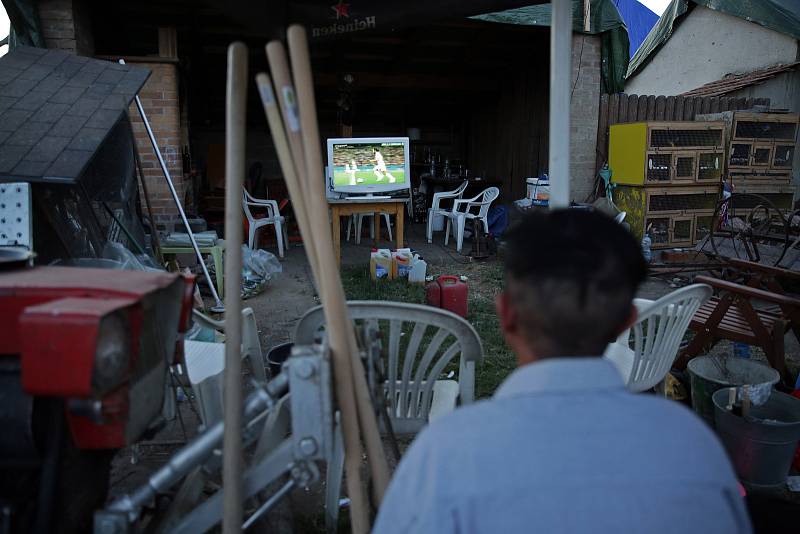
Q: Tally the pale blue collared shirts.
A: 1